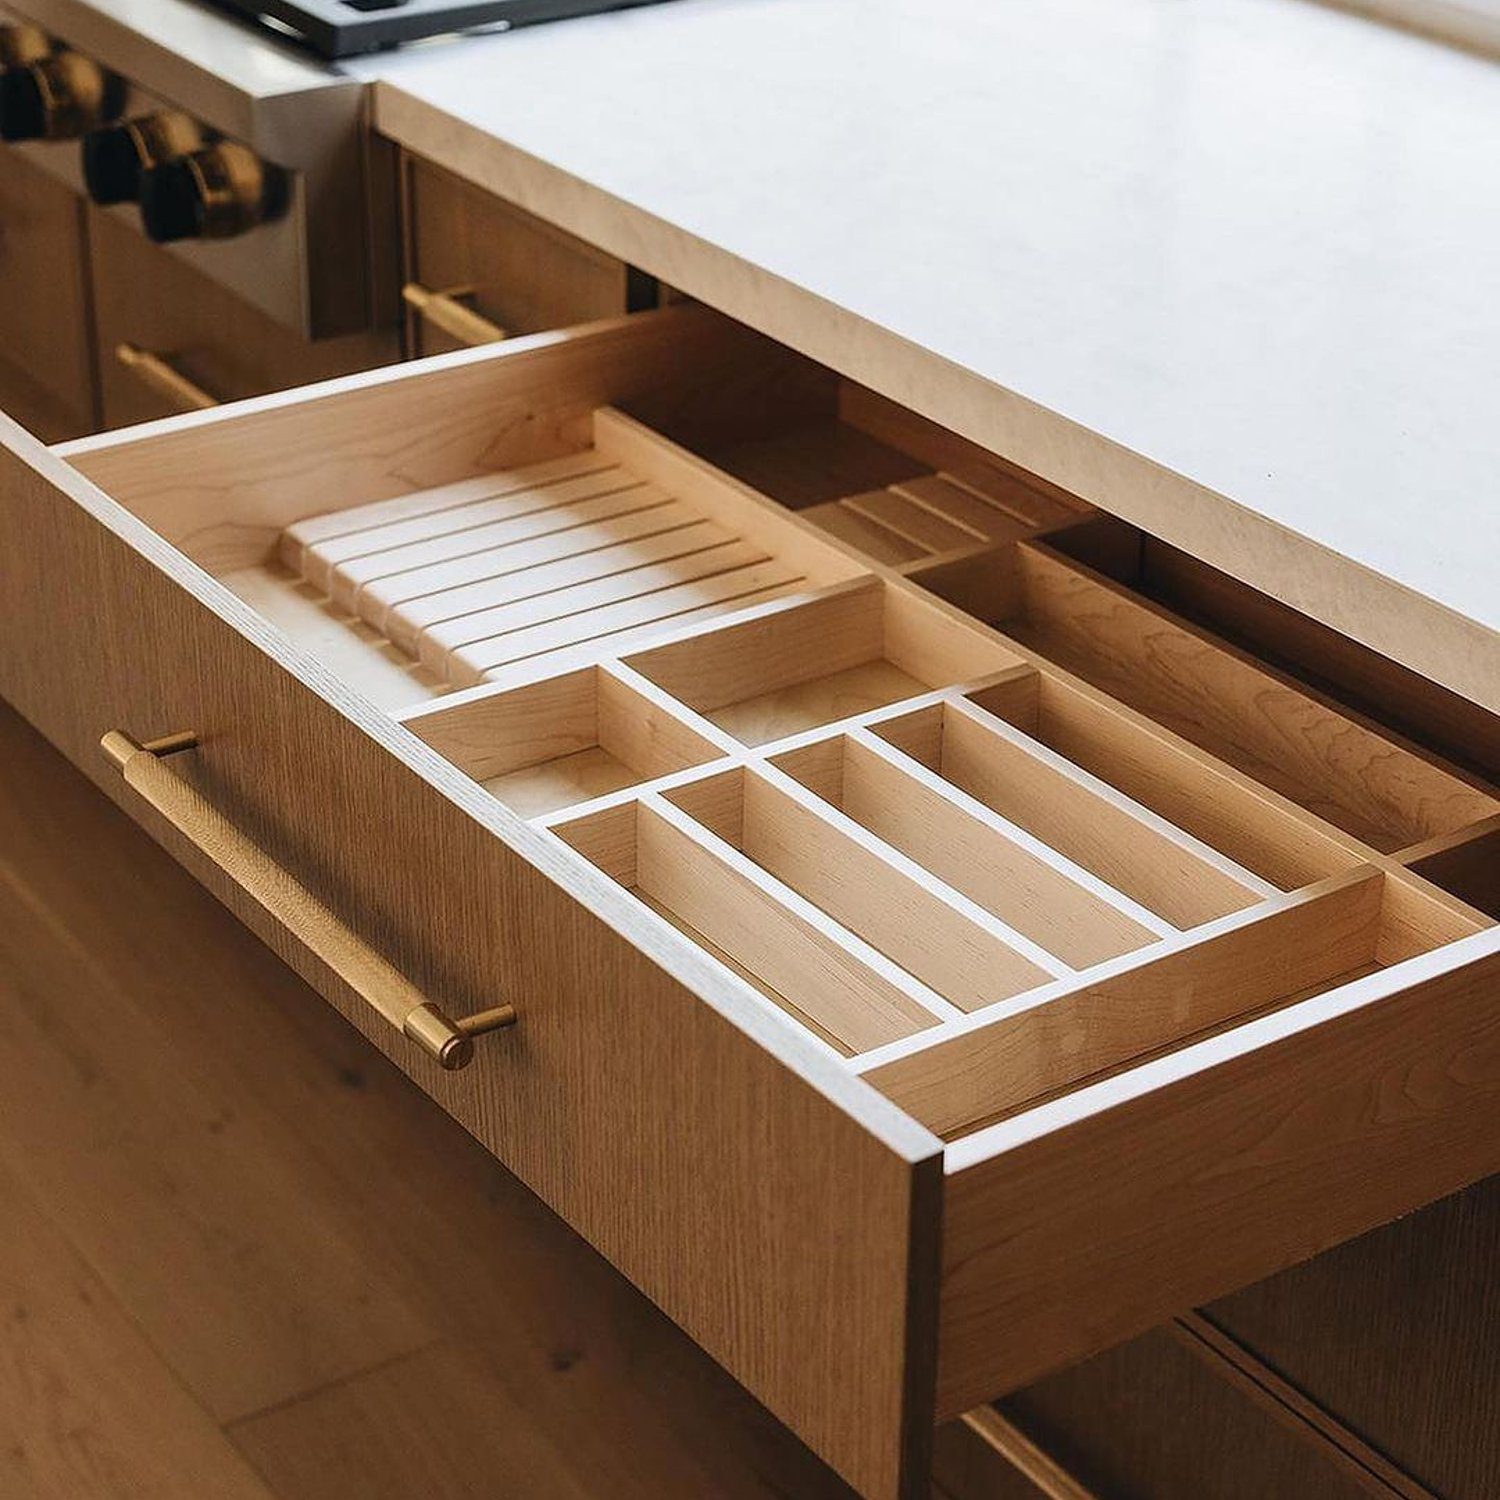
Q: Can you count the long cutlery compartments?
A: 5